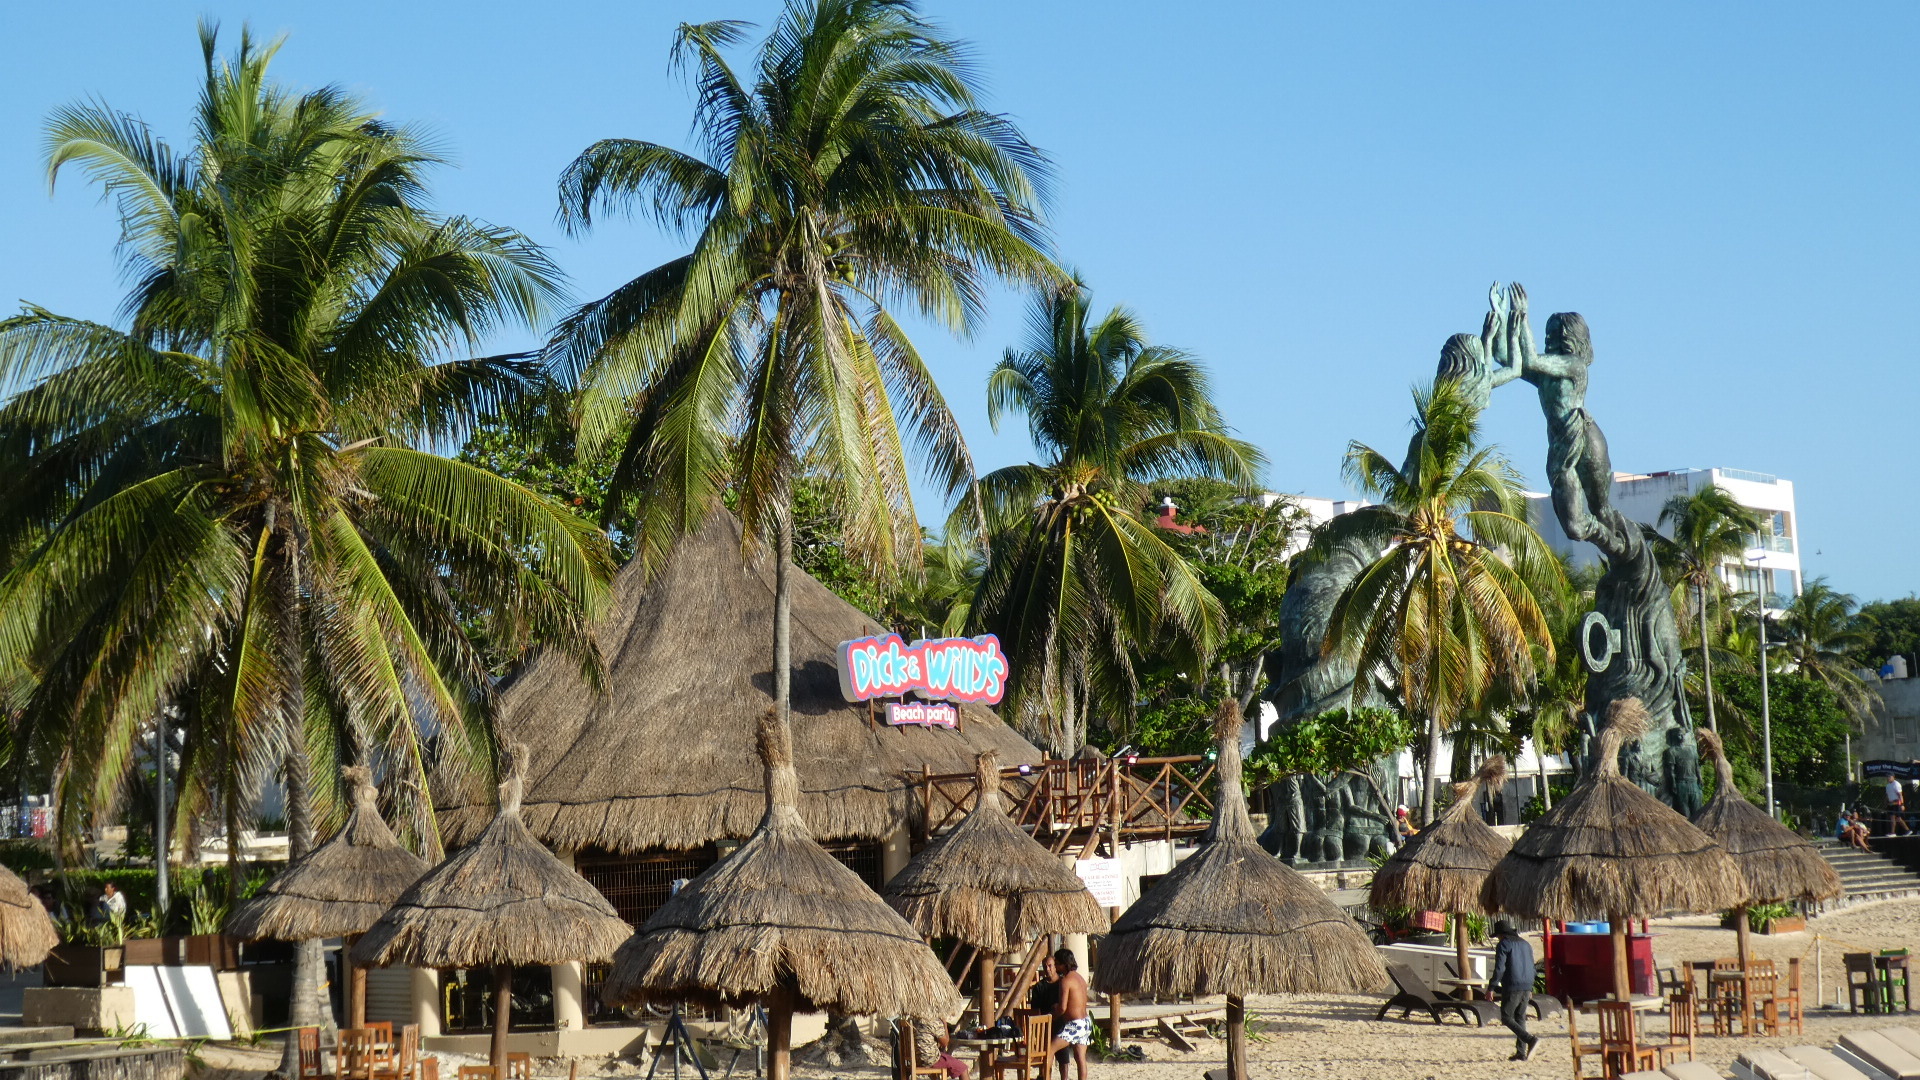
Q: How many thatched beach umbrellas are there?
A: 9